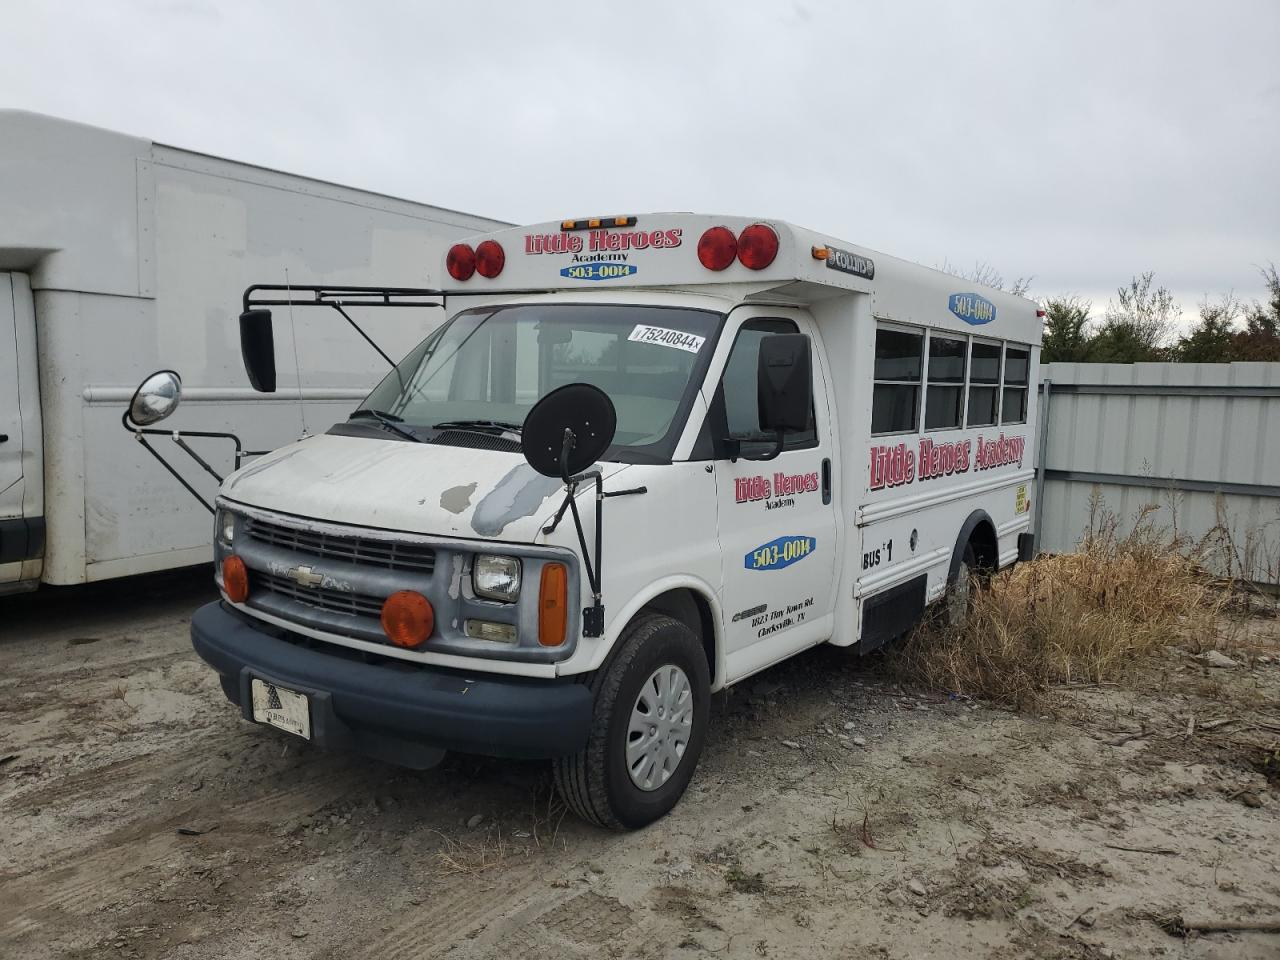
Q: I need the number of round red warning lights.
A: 4